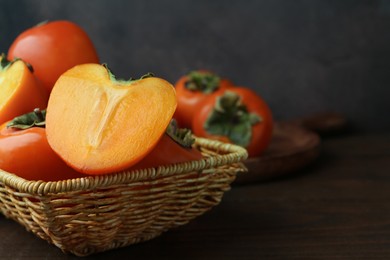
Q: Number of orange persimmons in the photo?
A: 7